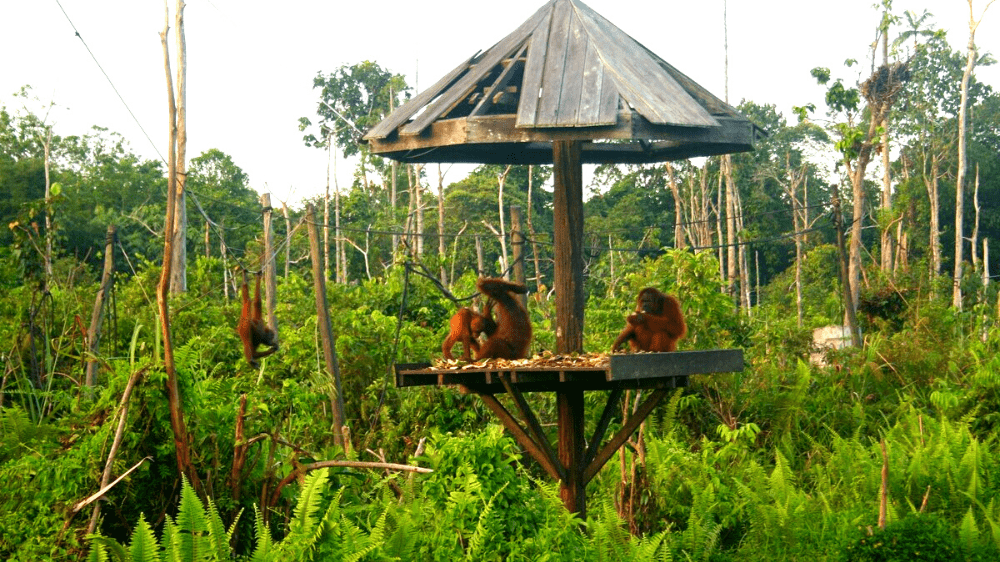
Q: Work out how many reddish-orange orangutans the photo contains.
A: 4